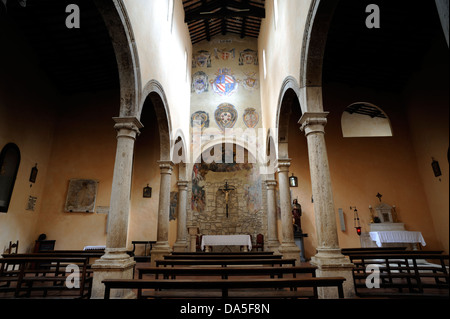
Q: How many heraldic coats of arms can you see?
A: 9